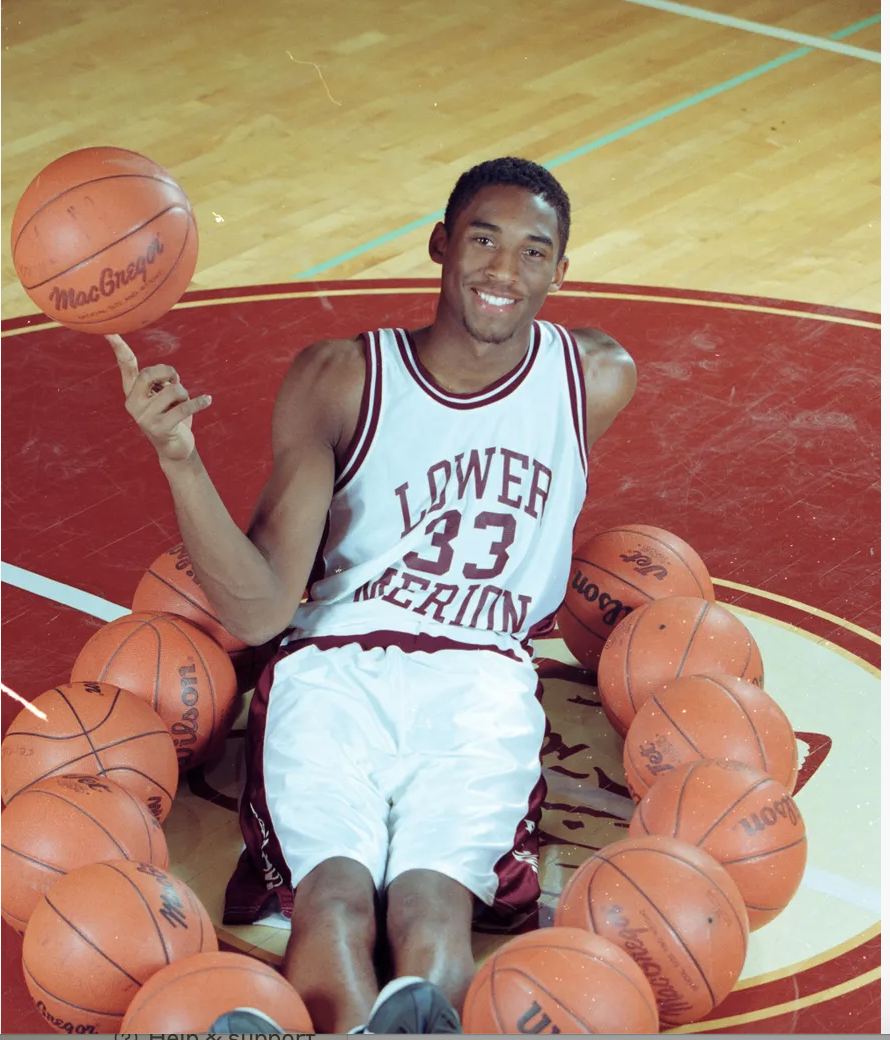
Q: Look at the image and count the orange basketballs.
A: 13